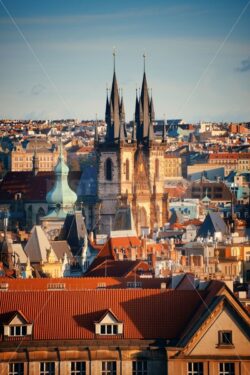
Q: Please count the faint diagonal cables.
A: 2